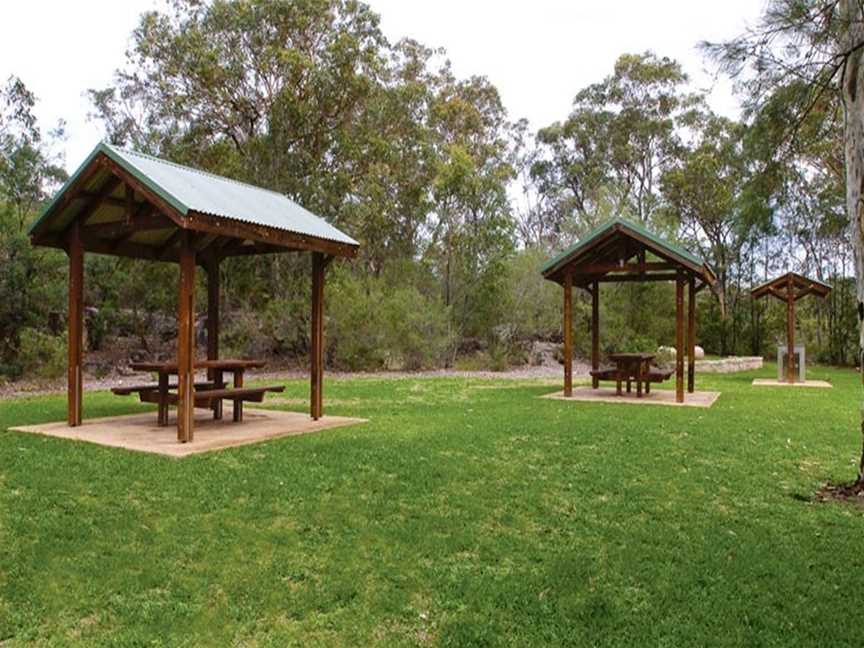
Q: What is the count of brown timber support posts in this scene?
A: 9